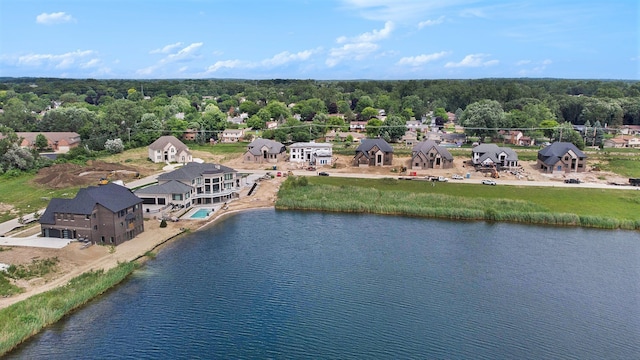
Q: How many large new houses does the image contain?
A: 9